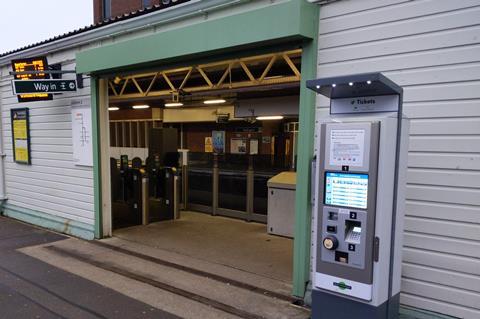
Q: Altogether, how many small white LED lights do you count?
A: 4